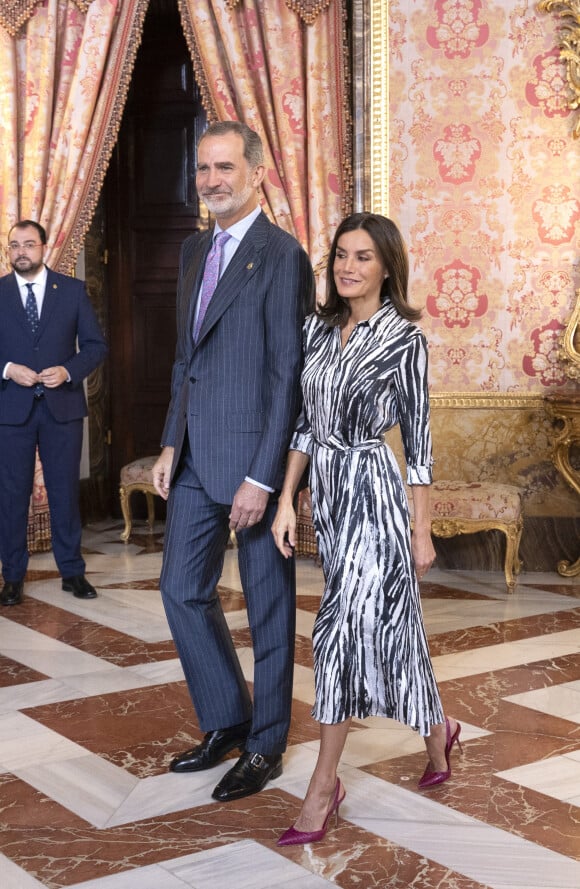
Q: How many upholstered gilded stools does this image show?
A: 2